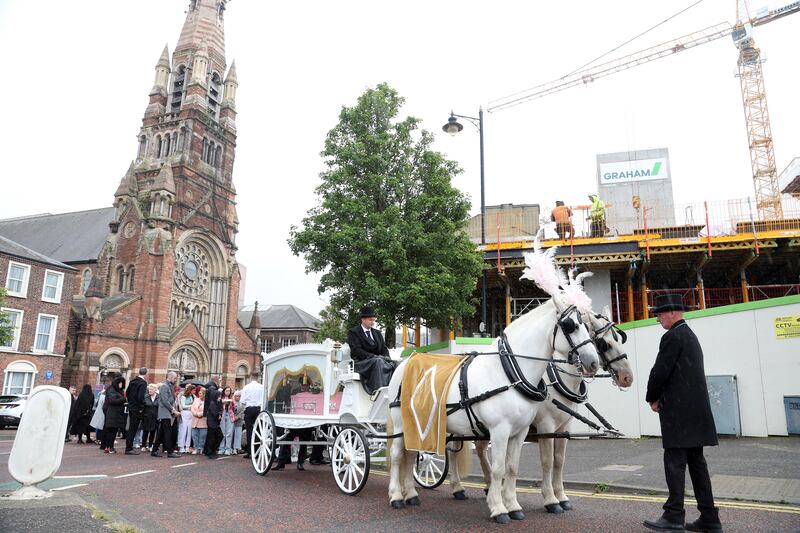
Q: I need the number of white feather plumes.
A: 2